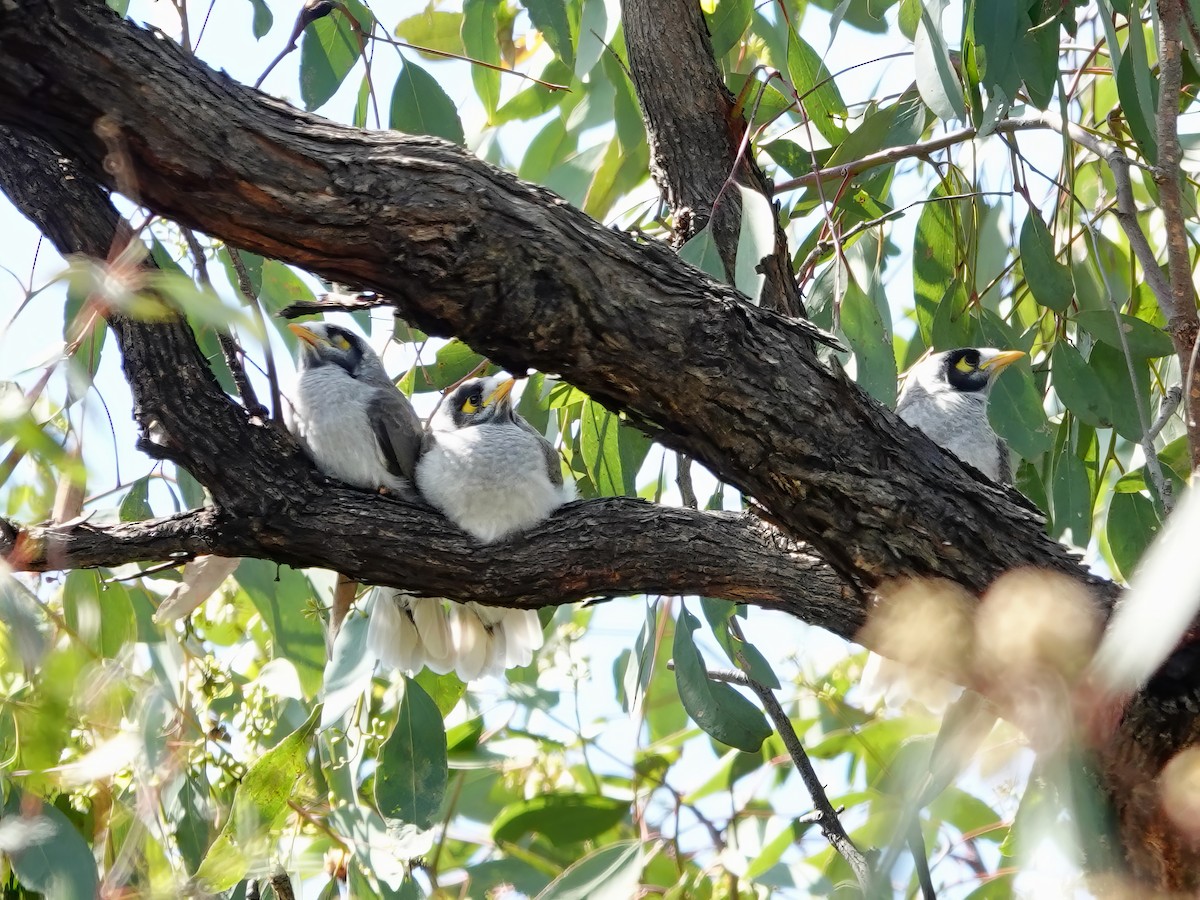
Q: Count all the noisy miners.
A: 3